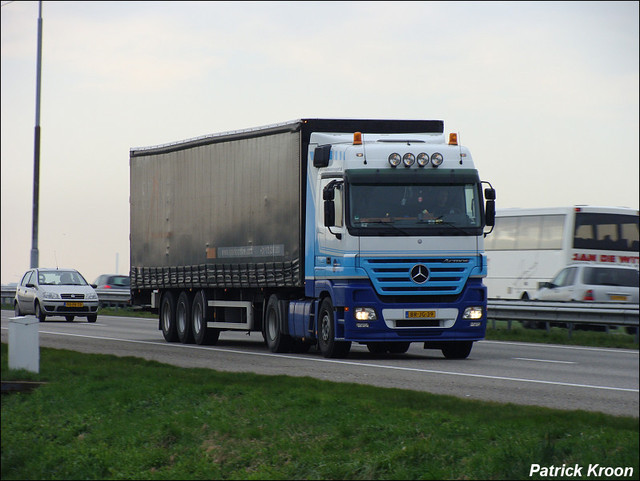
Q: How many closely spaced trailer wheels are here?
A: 3